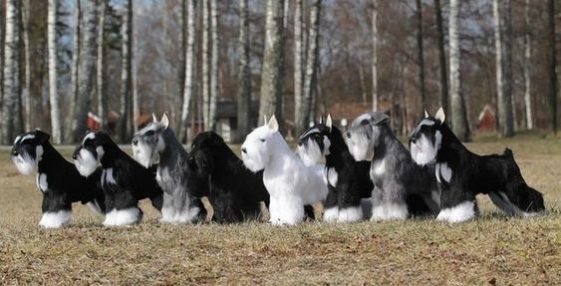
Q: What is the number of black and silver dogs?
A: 4